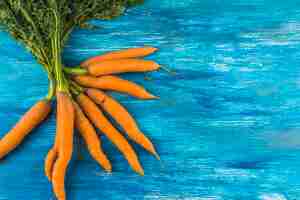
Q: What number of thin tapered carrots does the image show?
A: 8